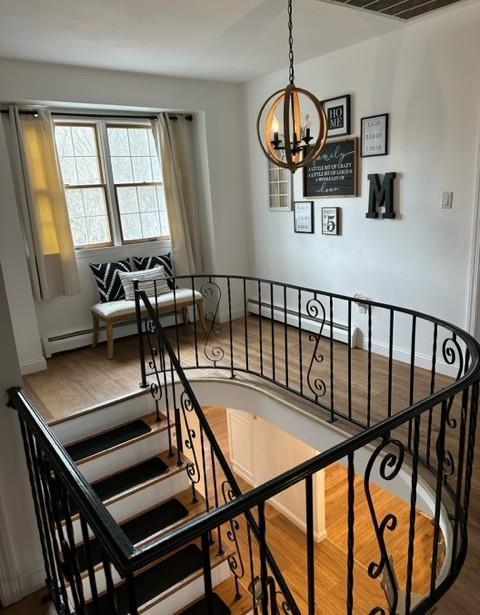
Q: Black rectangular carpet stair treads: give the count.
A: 5